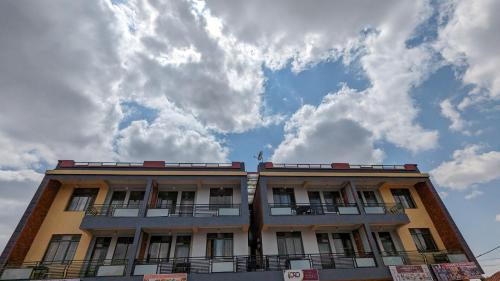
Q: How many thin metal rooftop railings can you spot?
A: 4